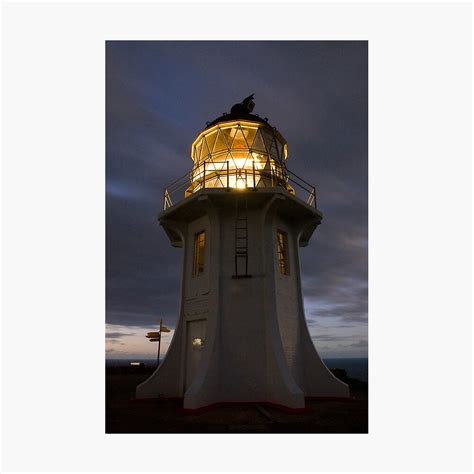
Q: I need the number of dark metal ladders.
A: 1